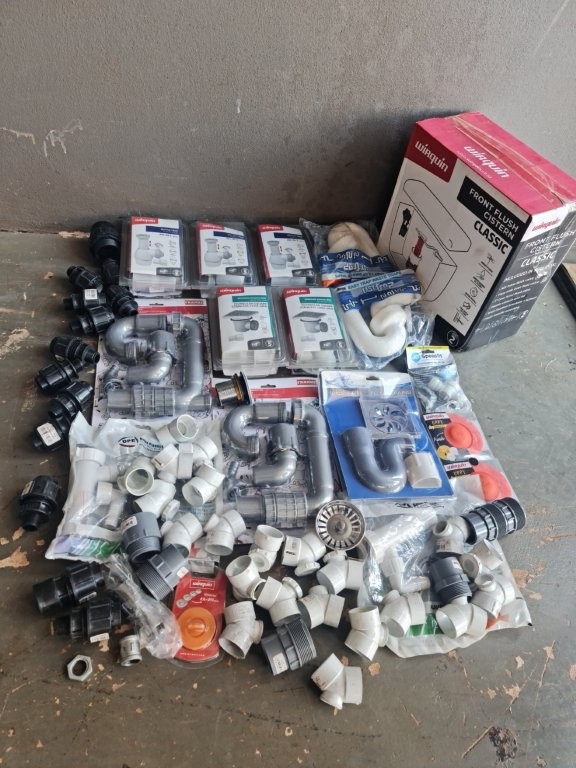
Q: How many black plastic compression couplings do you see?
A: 13